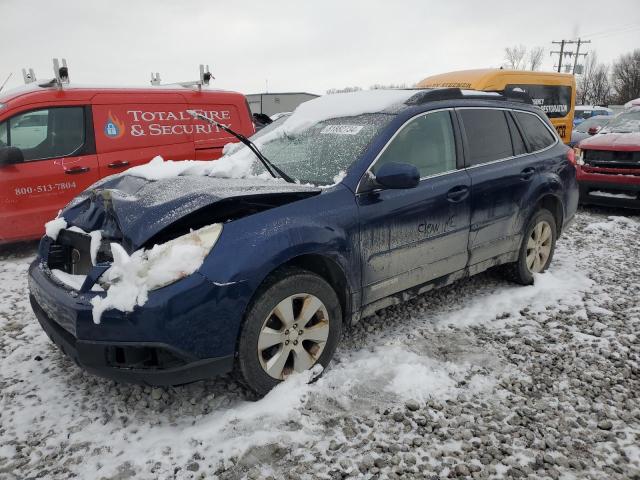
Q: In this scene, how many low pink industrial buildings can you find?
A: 0